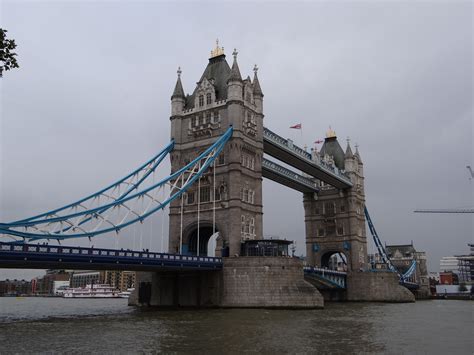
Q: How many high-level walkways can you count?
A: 2